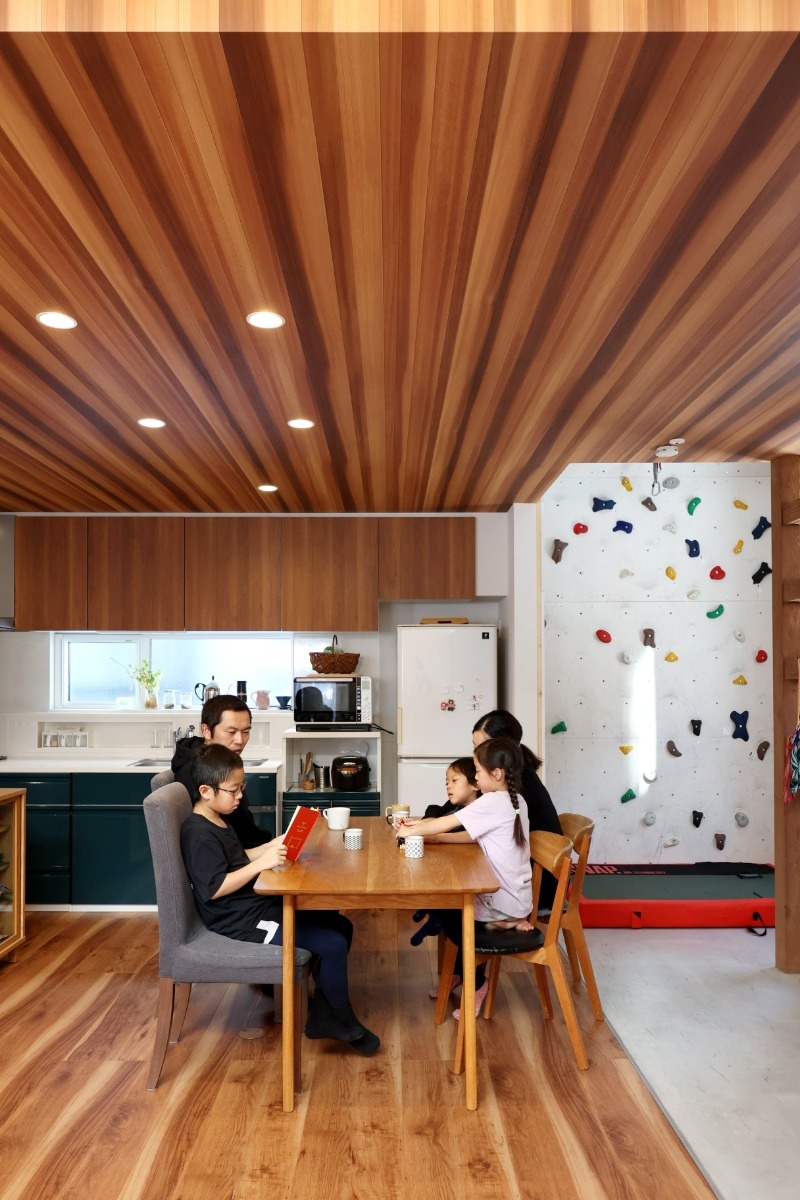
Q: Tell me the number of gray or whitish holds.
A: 10